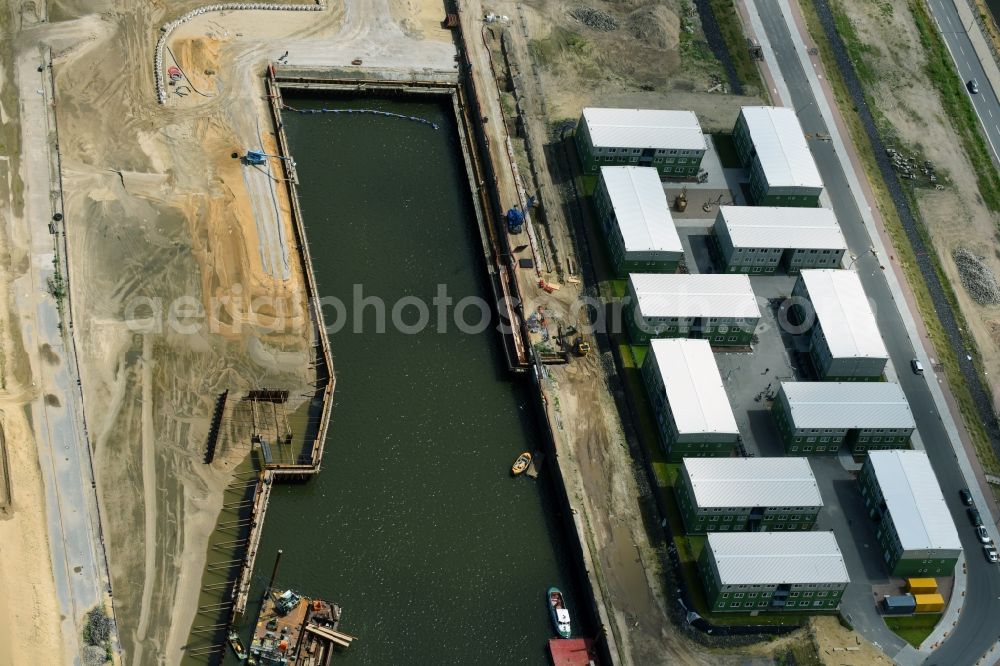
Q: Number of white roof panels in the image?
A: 11